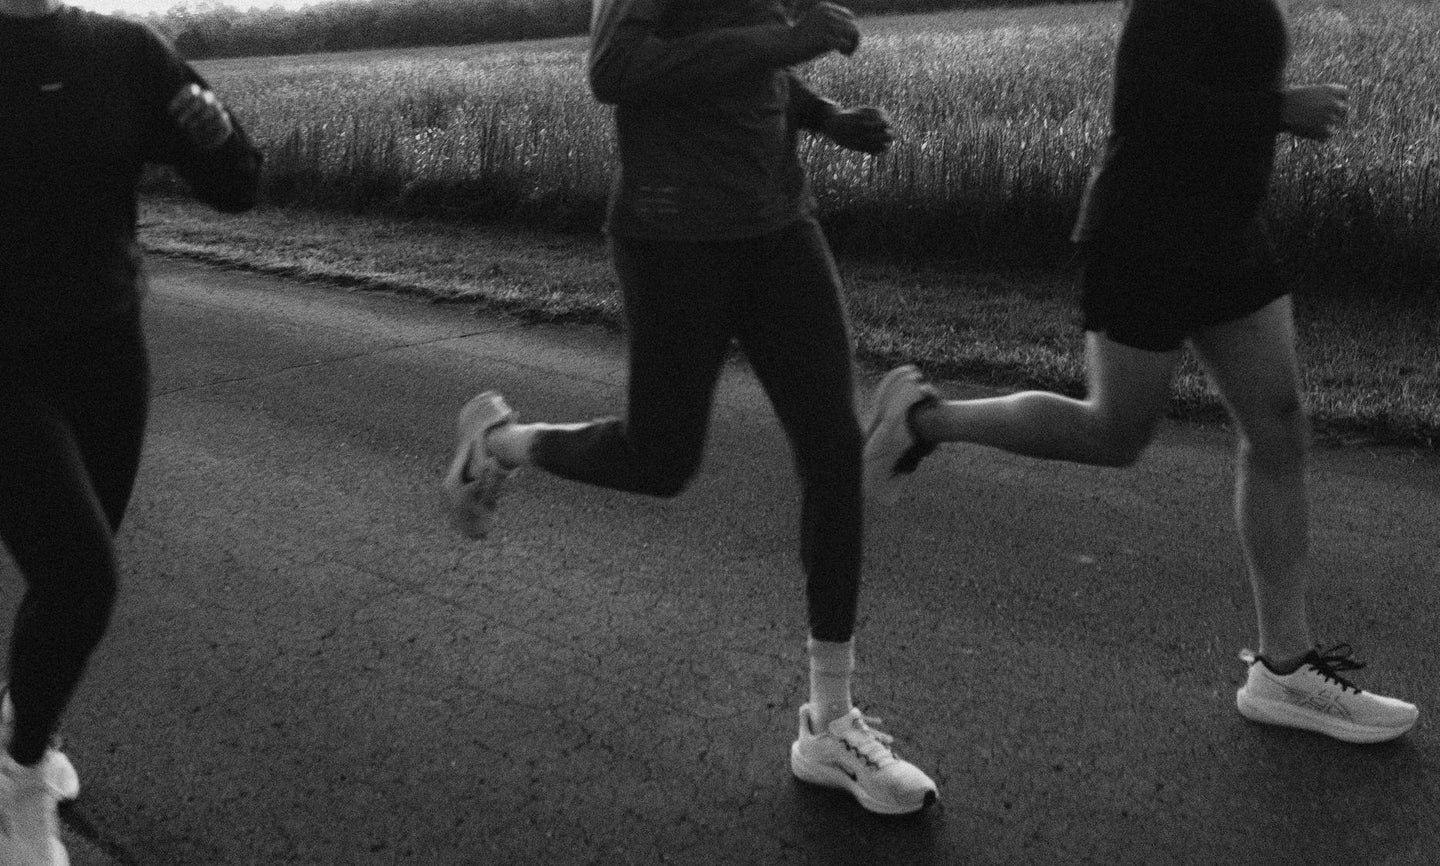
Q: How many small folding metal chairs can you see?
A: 0